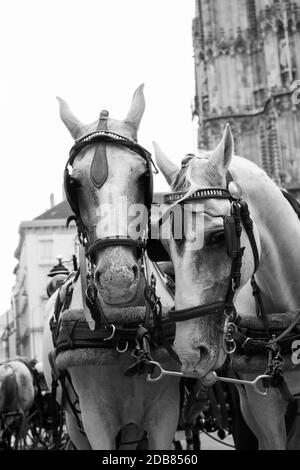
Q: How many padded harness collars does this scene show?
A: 2